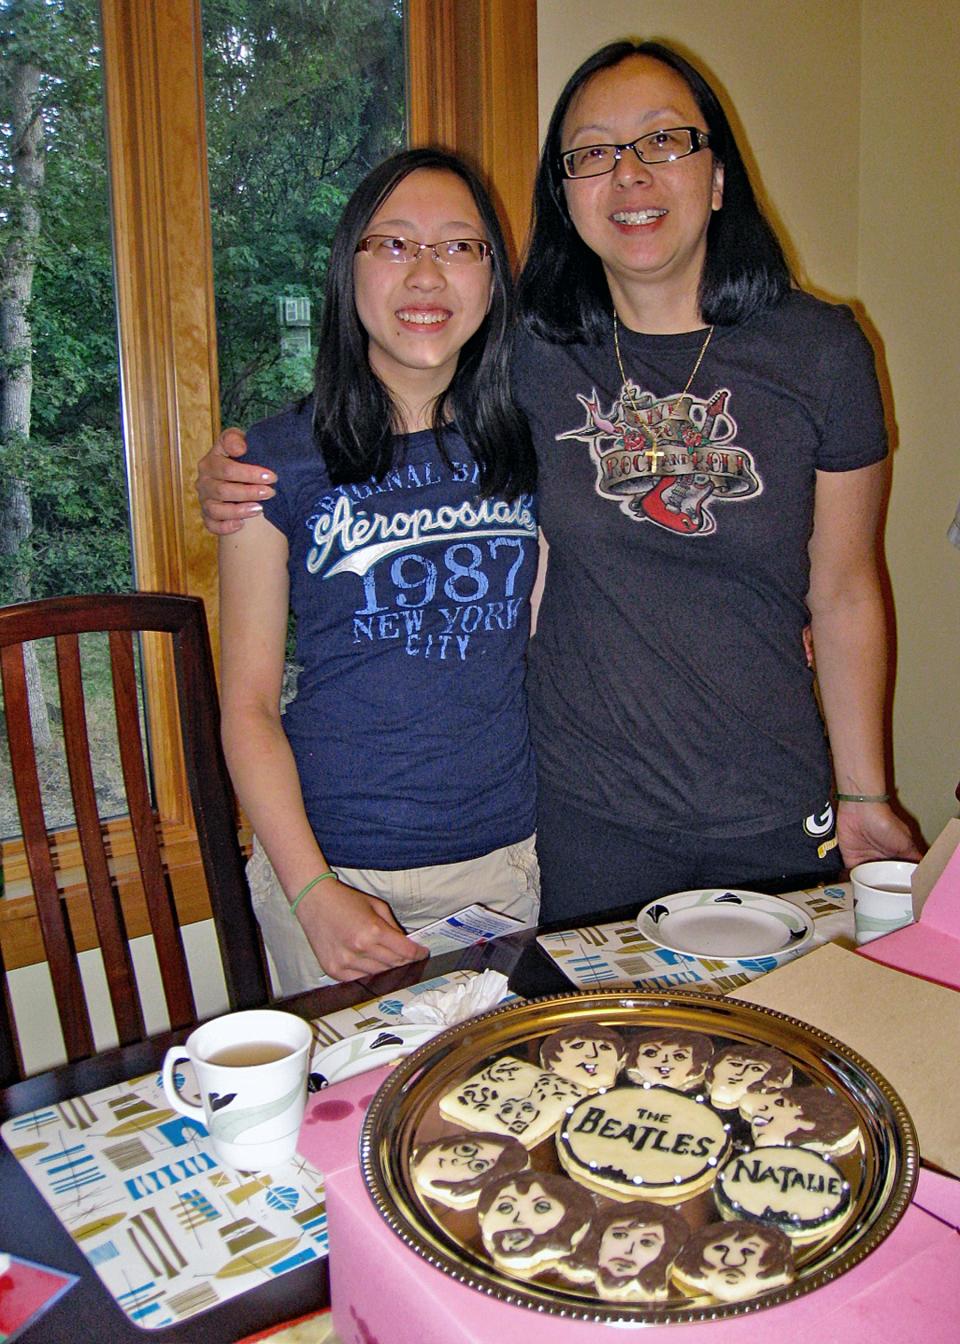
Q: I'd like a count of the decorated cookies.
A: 11